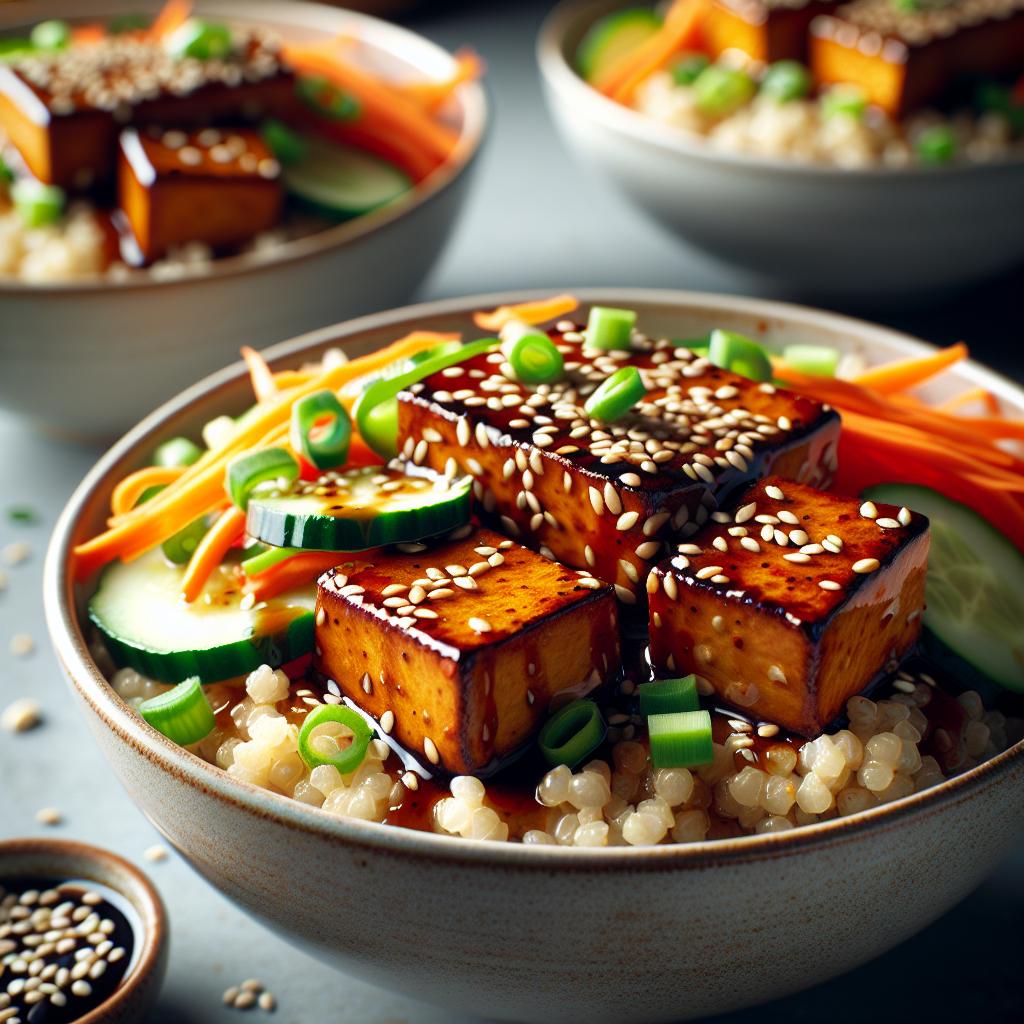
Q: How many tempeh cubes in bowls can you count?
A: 7